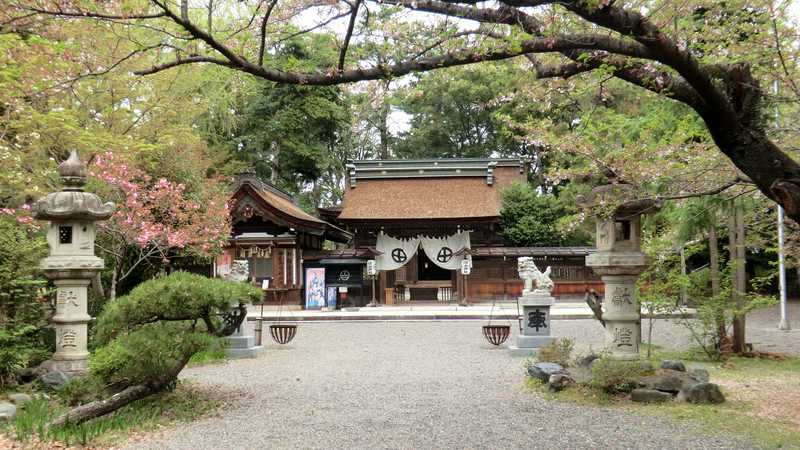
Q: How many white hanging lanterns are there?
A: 2